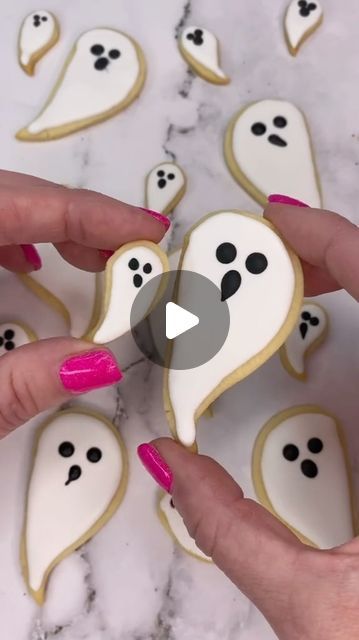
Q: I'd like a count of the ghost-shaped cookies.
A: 14